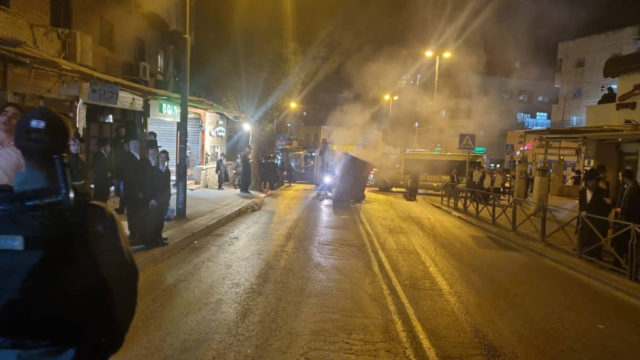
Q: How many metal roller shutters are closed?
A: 2